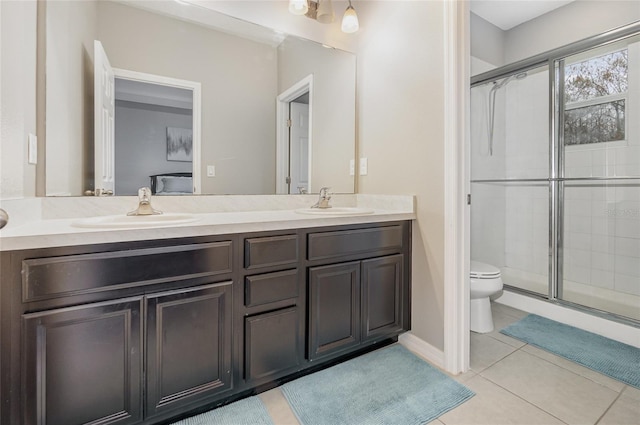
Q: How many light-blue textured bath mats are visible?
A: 3